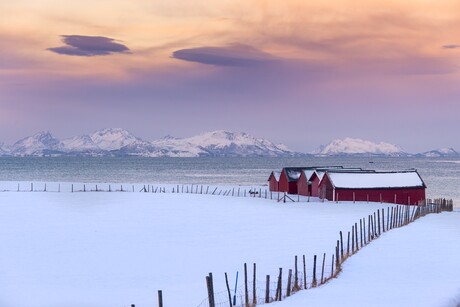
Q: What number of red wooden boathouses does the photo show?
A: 5